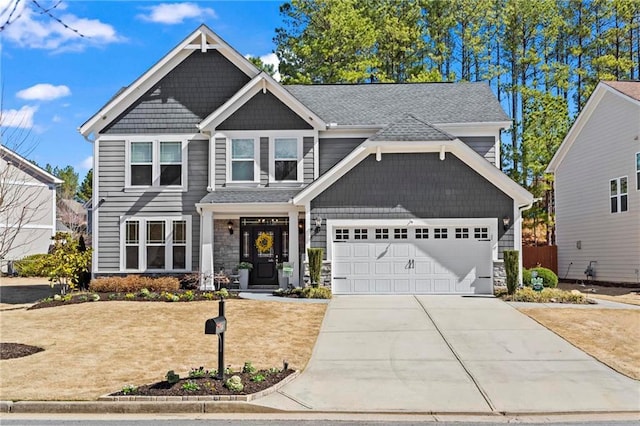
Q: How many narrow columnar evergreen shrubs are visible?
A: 2